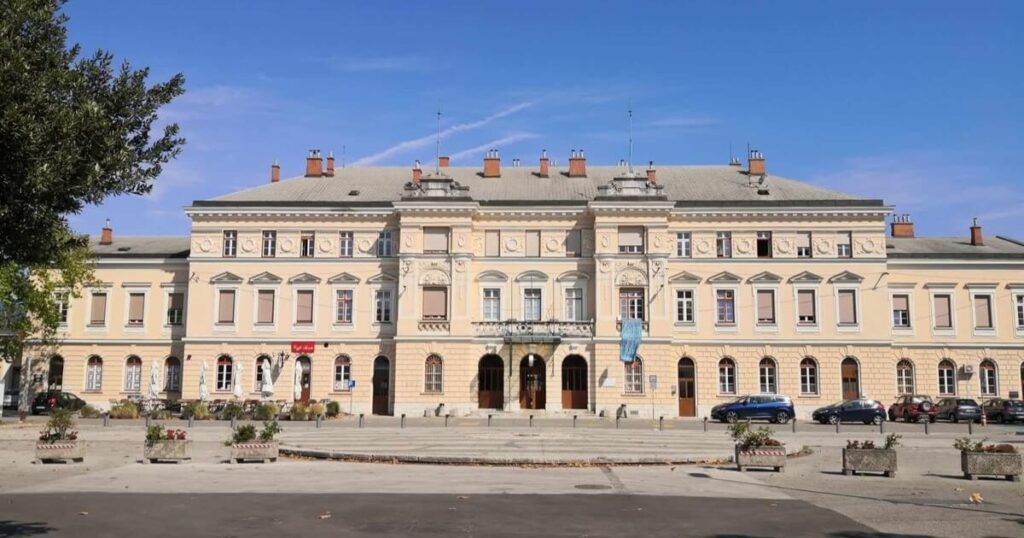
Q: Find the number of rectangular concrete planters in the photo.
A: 6